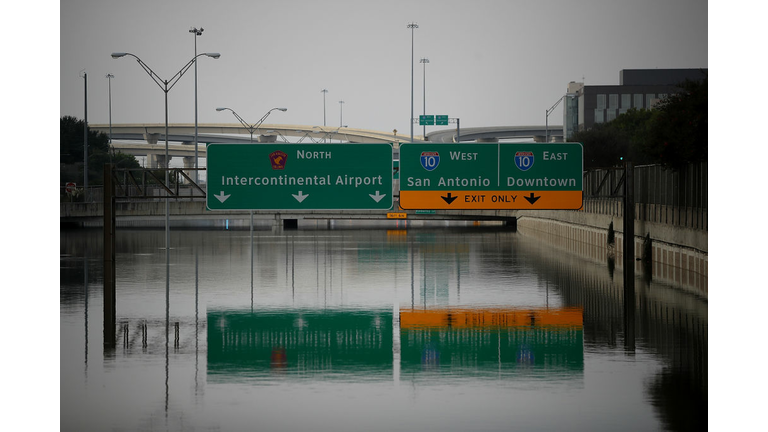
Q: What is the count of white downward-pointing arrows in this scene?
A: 3